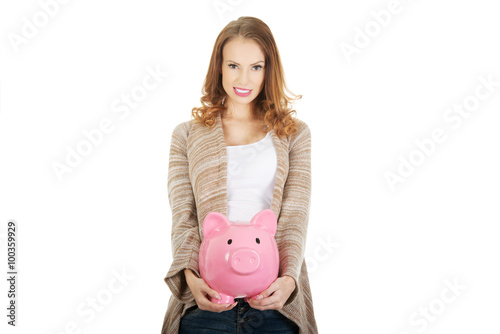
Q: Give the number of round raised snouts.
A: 1